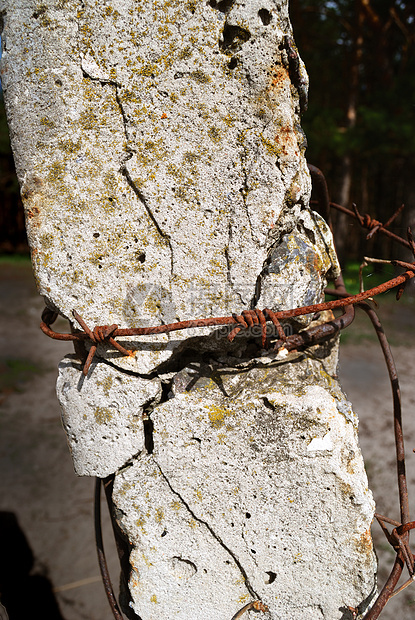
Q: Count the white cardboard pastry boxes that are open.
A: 0